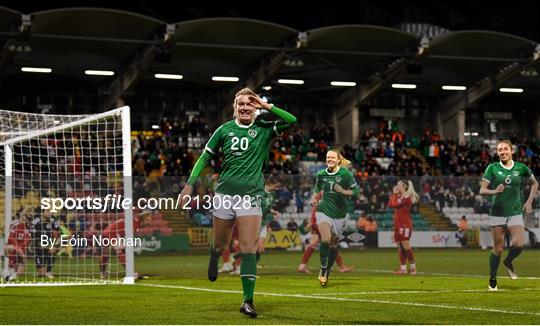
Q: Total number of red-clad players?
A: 5